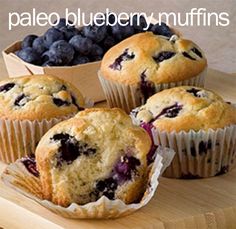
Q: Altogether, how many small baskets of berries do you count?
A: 1